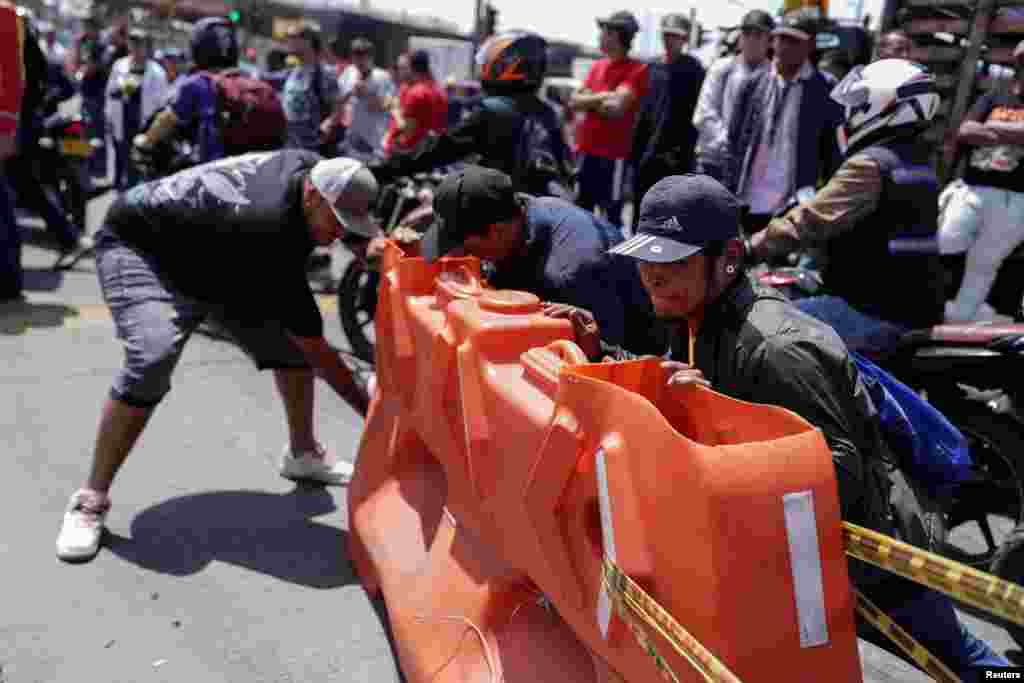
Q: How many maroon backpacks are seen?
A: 1